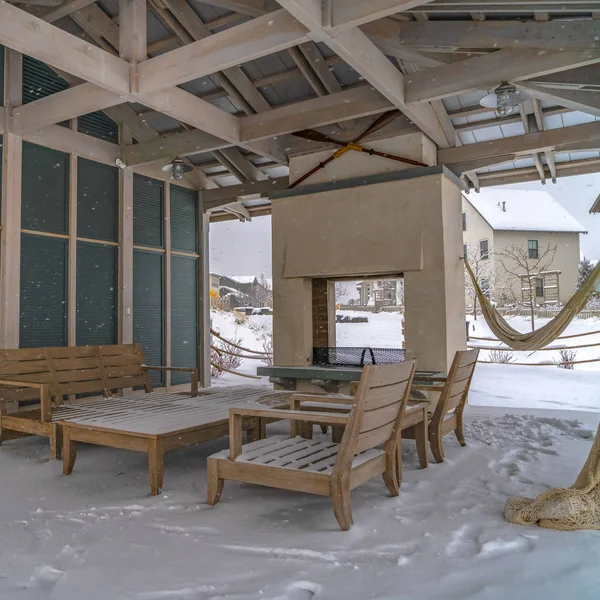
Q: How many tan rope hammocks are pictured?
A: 2